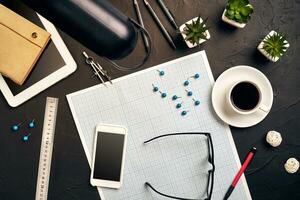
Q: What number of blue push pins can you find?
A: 13